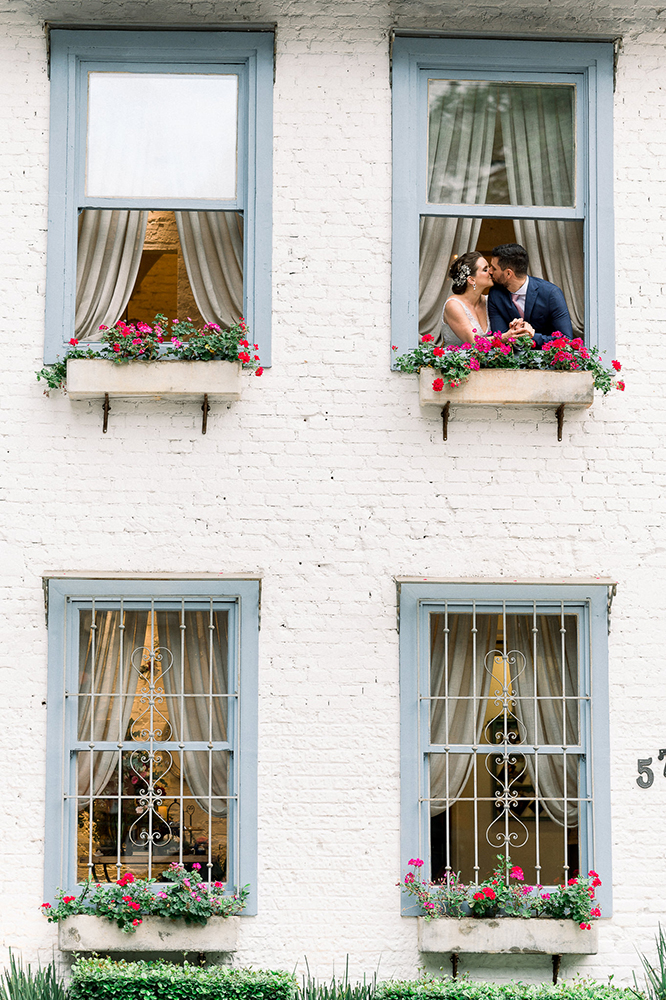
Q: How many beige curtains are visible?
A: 8